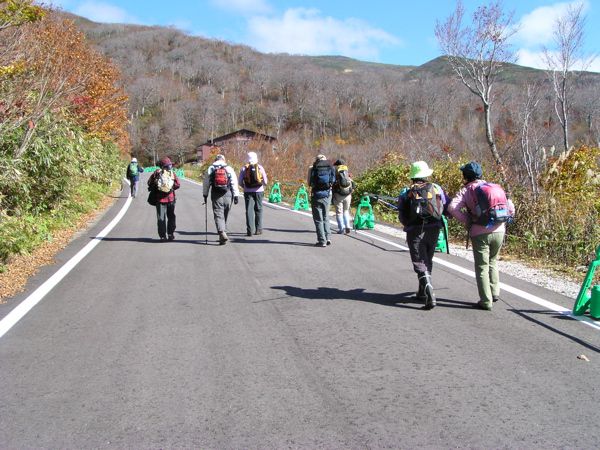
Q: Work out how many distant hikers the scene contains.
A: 1